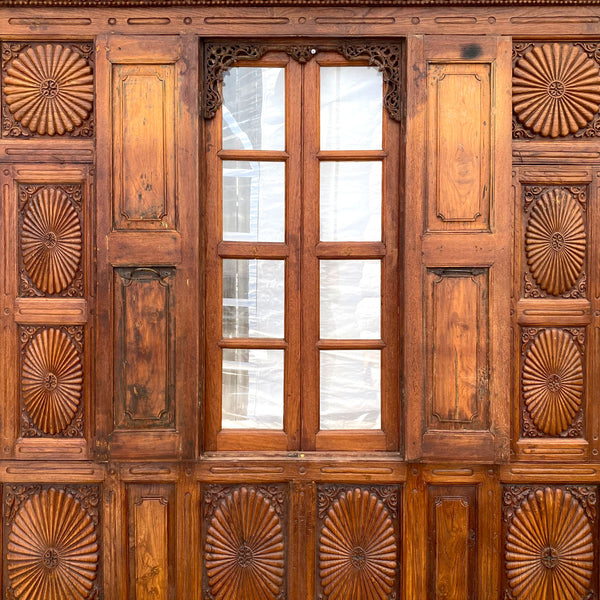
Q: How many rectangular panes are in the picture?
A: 8